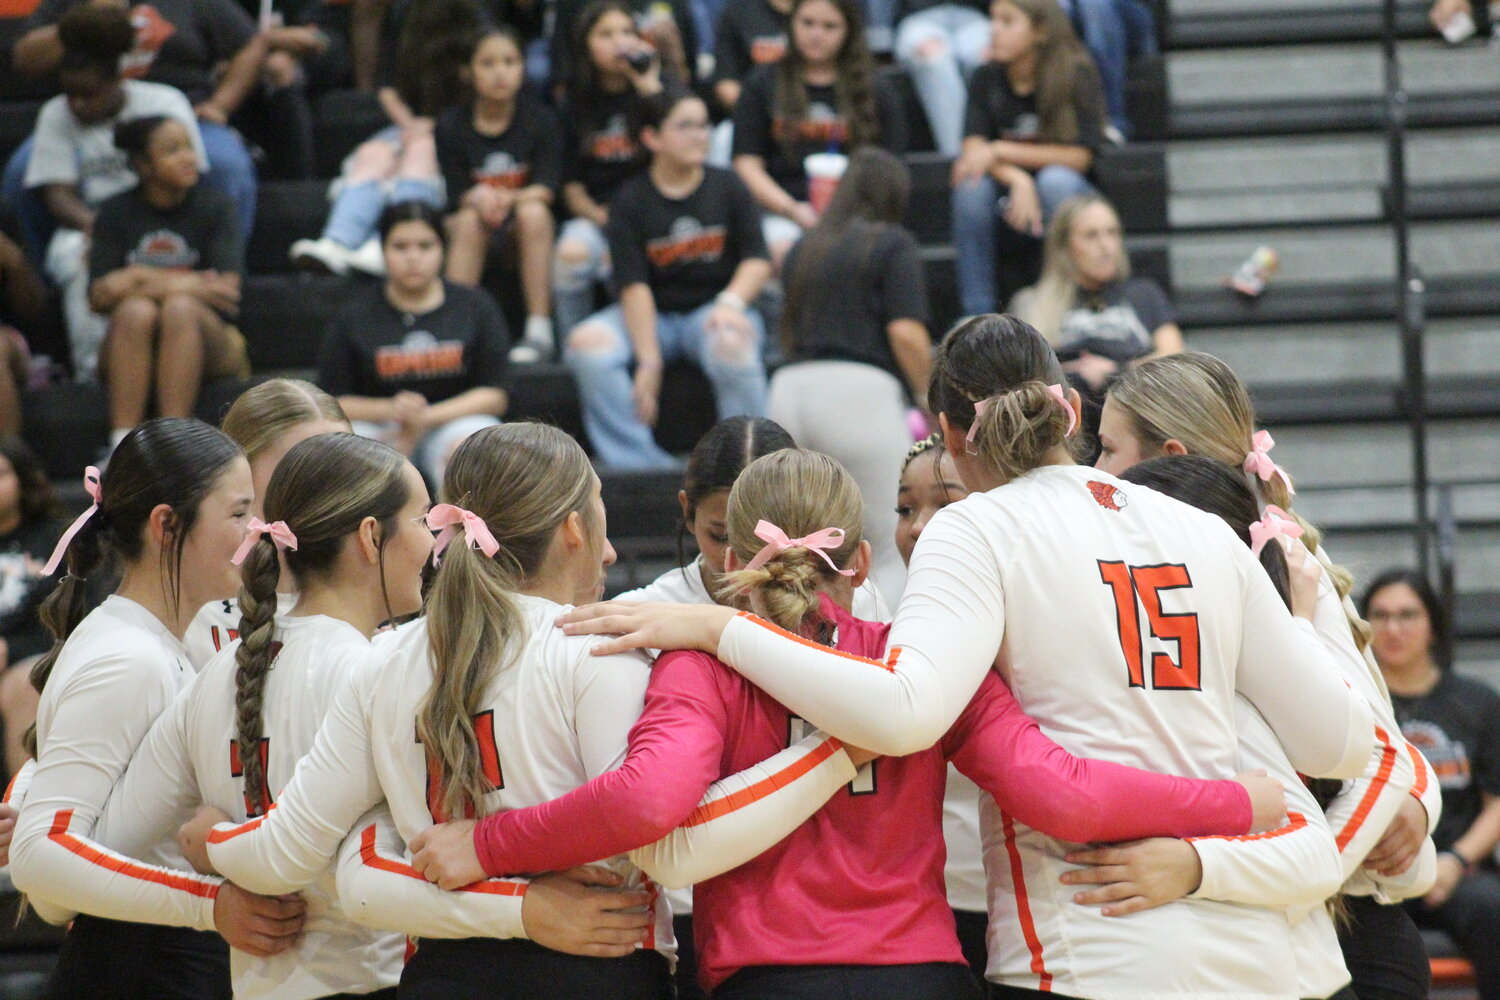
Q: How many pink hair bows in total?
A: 7